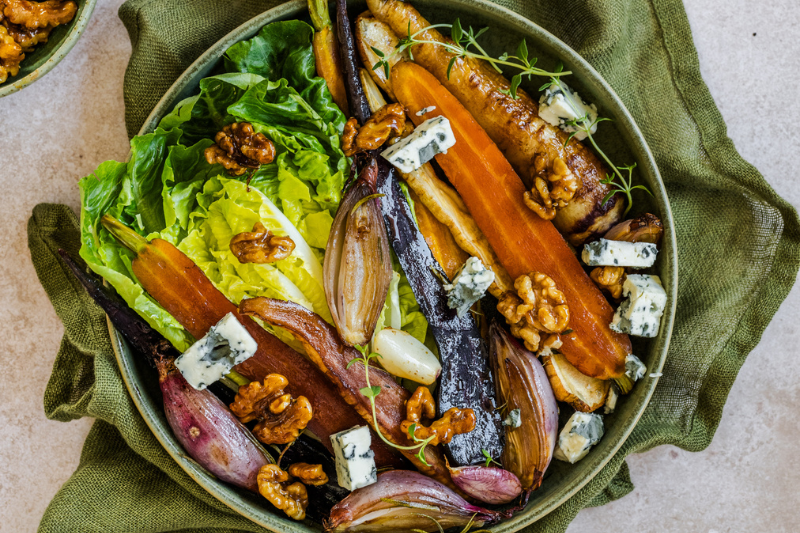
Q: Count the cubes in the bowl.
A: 8